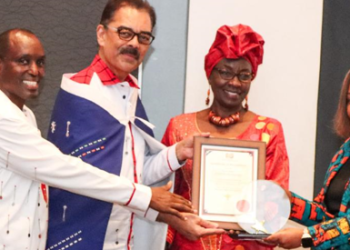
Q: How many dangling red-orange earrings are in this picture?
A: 2